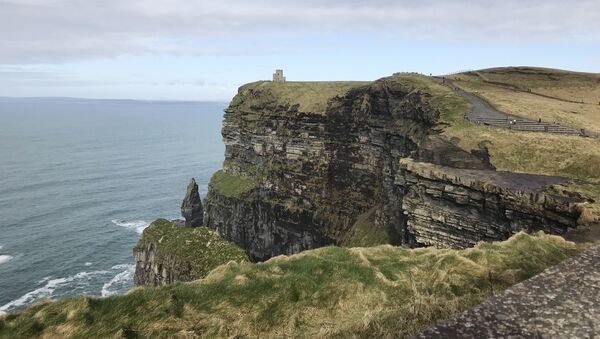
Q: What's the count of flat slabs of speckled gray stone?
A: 1